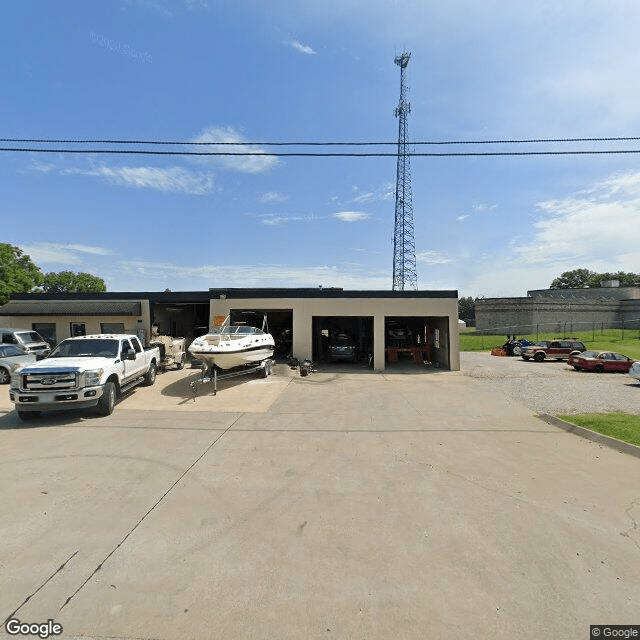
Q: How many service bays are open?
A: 4